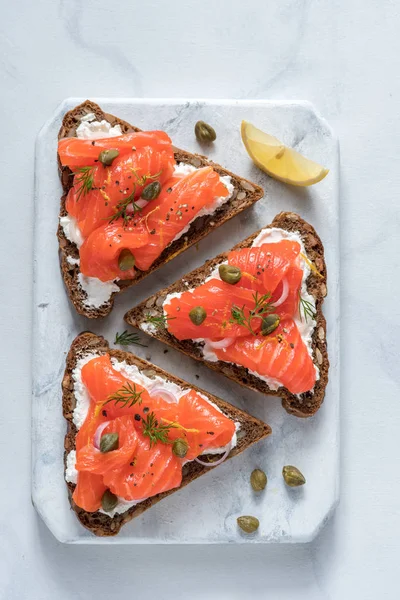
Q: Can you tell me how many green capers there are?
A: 13